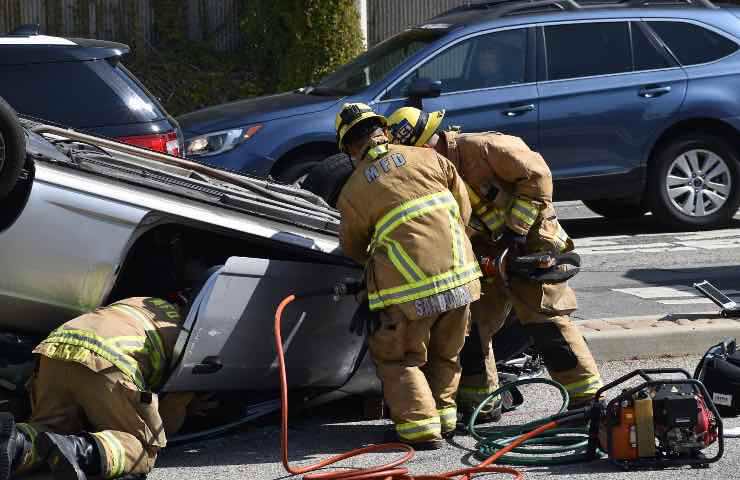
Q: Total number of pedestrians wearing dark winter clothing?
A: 0